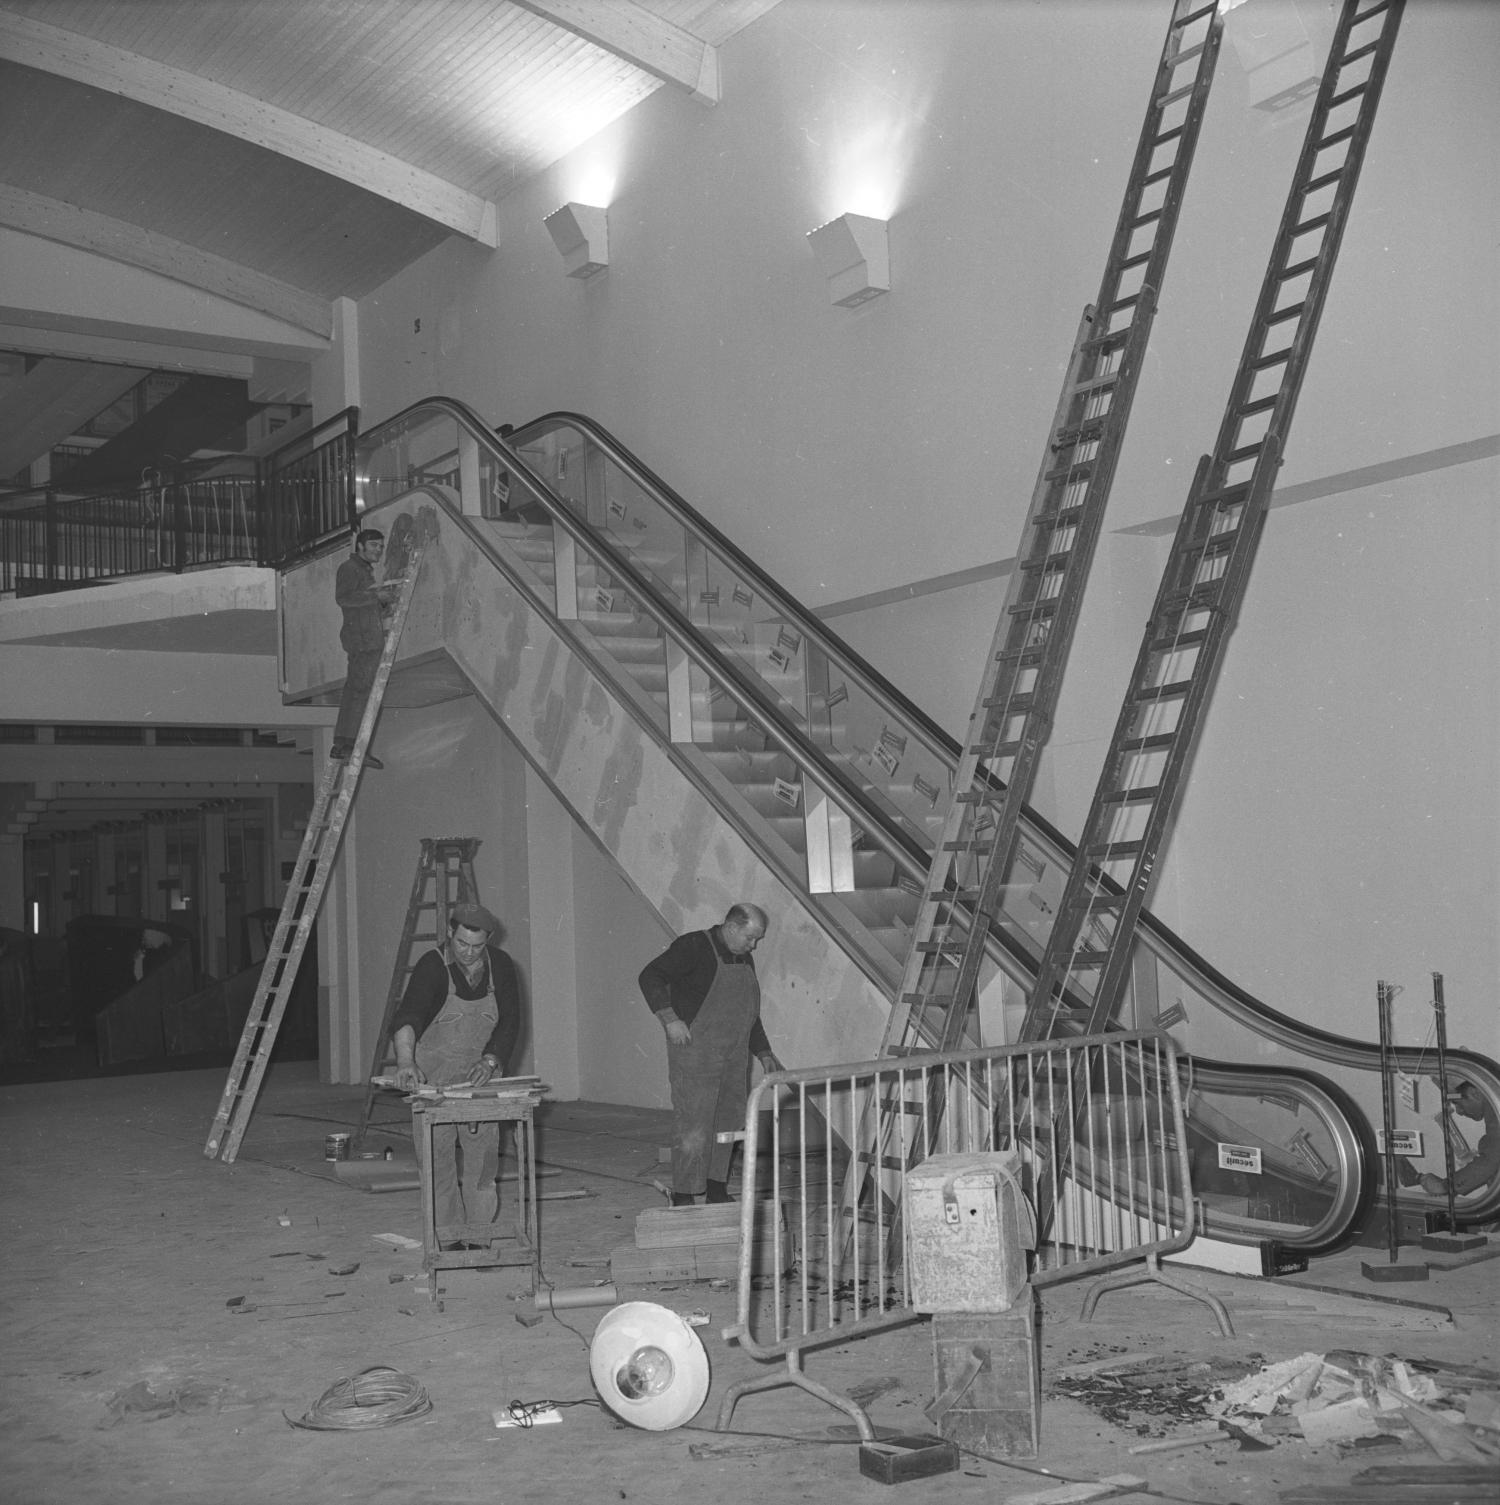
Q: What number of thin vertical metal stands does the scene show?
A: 2